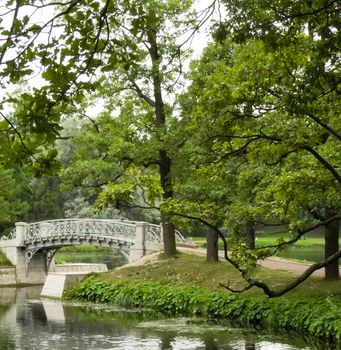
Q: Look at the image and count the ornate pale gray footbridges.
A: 1